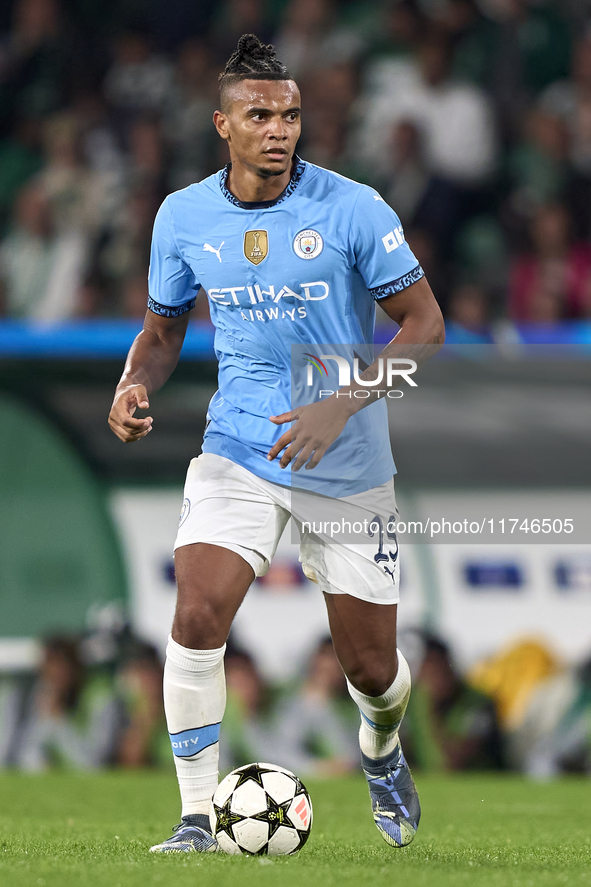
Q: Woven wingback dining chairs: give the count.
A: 0